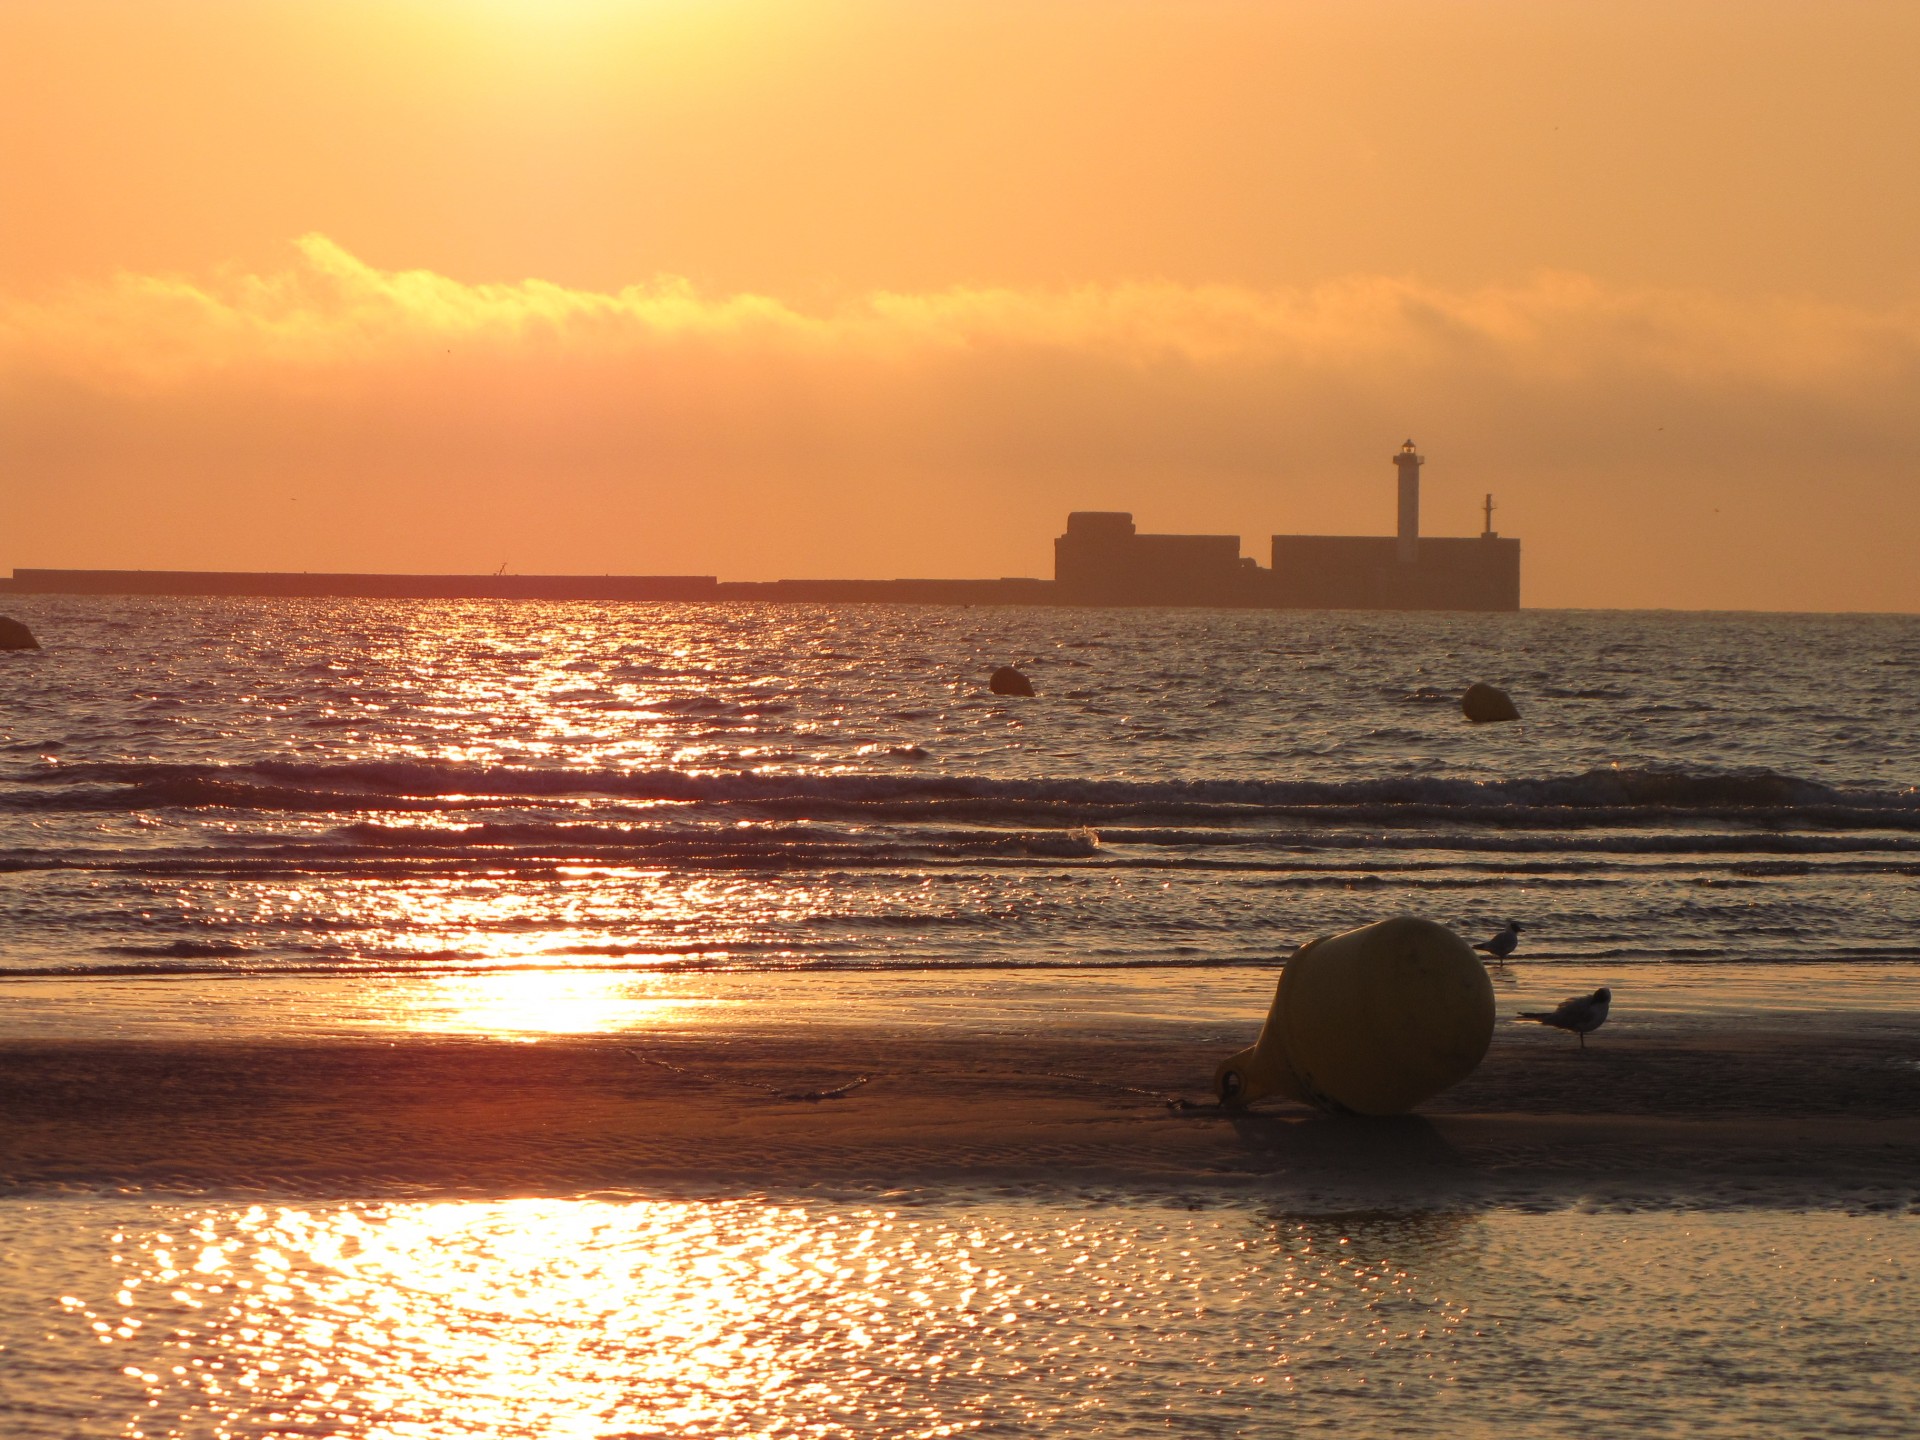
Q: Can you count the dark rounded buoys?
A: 4